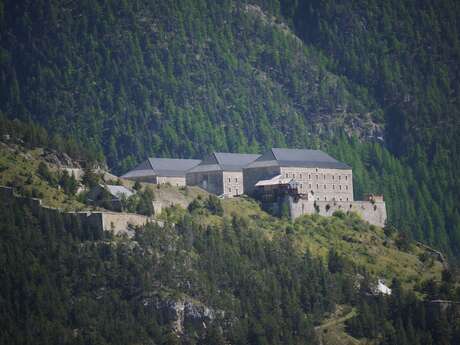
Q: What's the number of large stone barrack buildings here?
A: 3